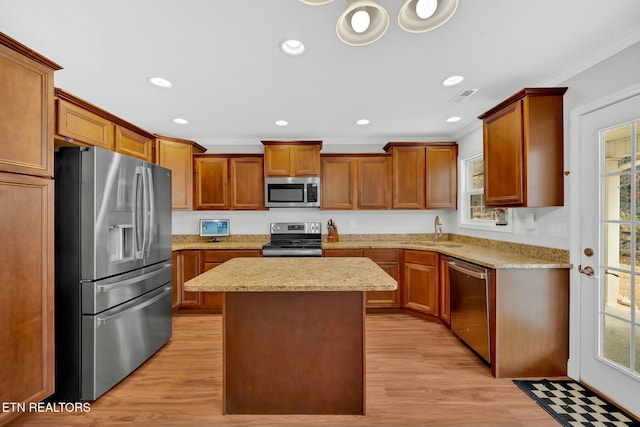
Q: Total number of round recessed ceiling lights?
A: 7